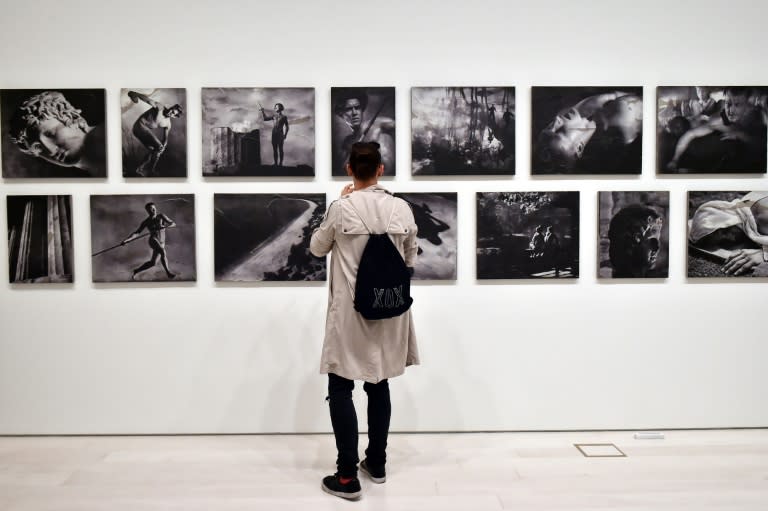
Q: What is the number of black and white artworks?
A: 14